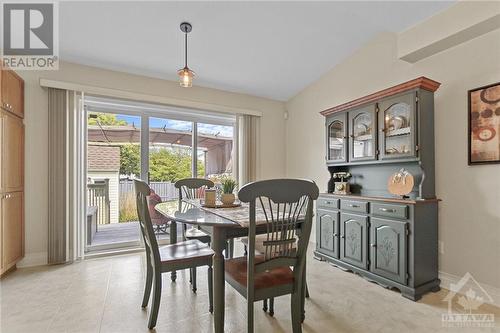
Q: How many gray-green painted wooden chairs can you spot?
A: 4